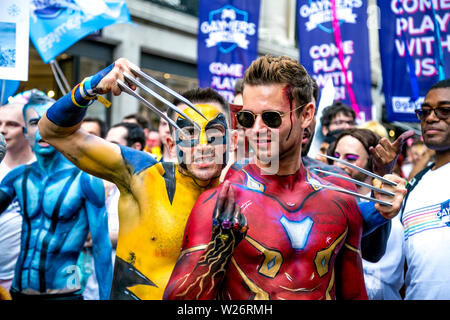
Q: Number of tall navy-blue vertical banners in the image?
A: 3